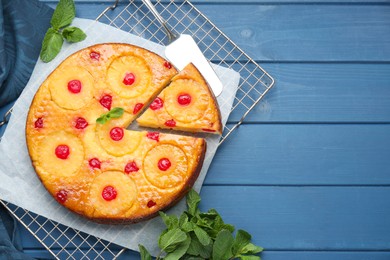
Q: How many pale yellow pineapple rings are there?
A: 7